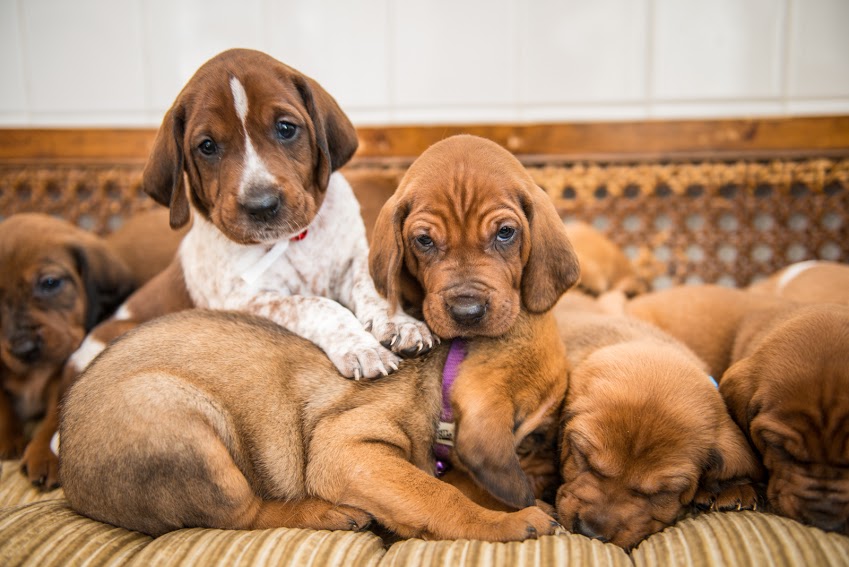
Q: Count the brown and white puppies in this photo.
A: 1